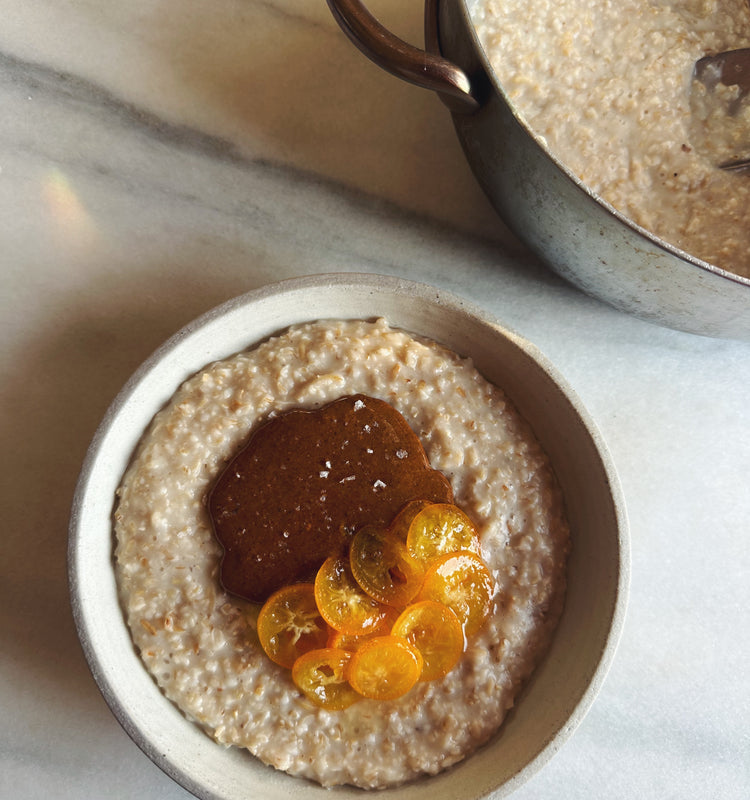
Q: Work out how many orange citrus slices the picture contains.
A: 10